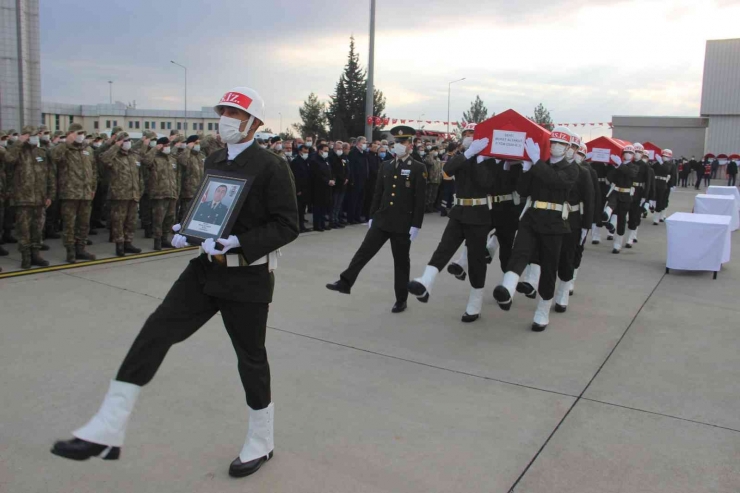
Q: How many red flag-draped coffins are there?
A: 3